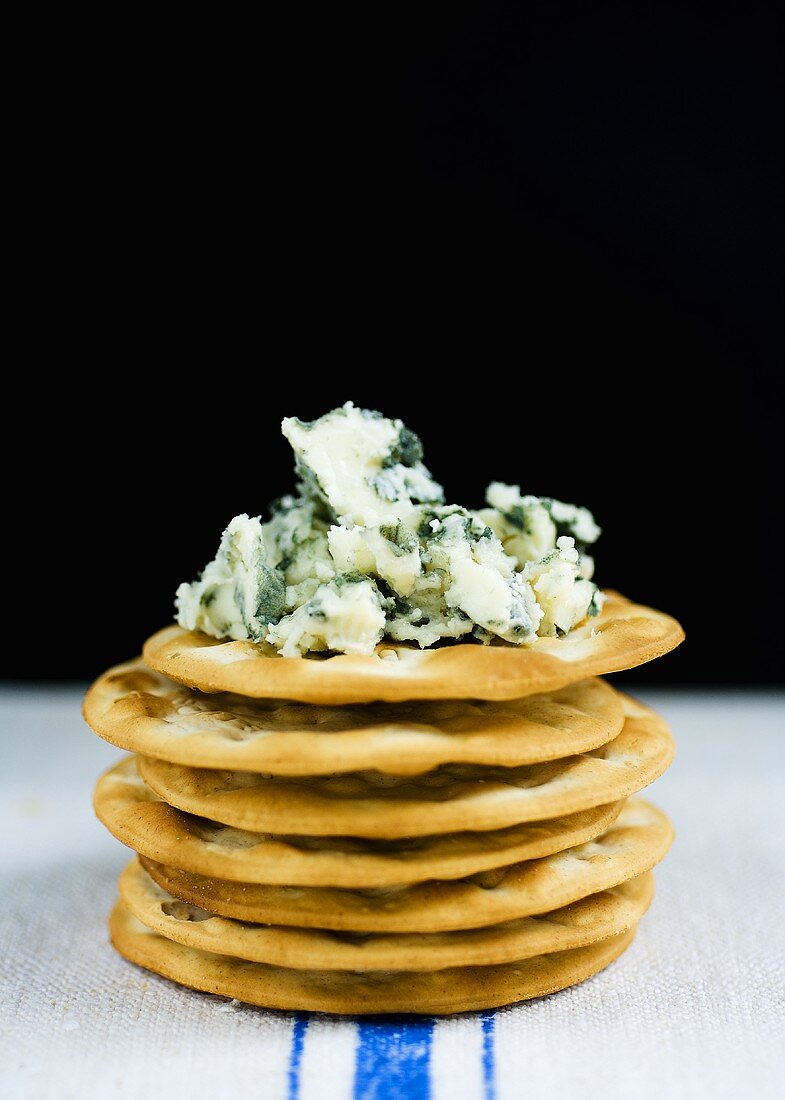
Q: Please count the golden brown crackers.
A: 7